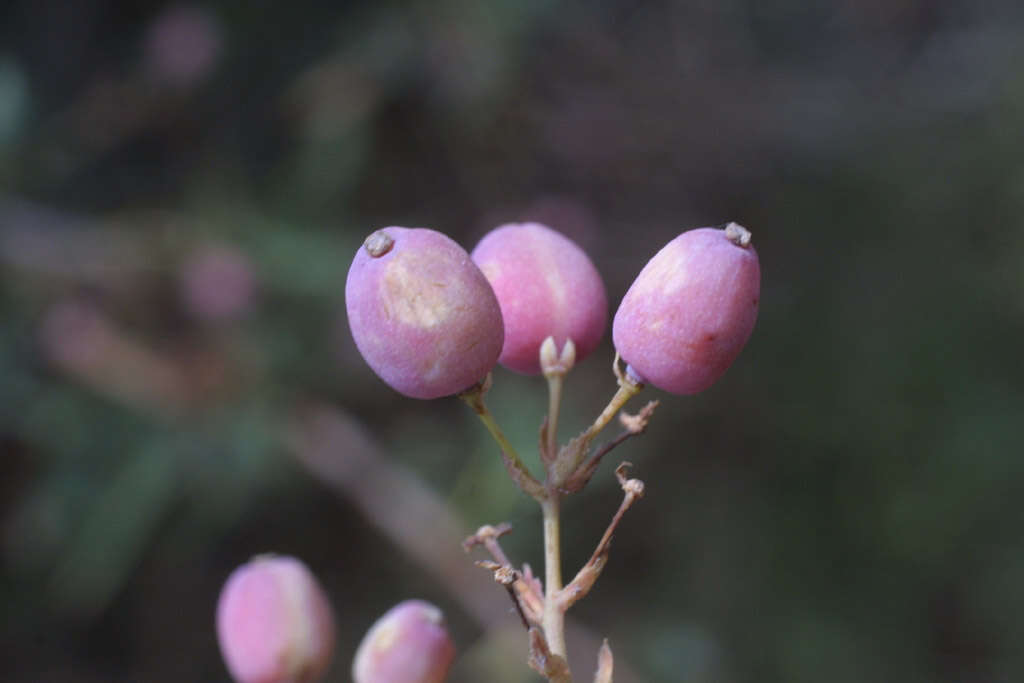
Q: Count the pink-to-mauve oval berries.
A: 5